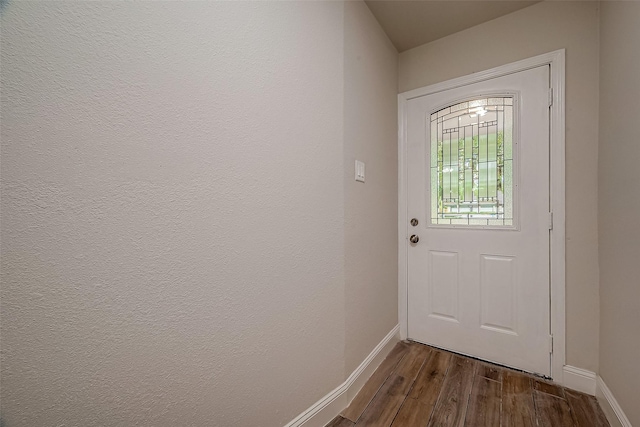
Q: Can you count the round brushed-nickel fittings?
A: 2